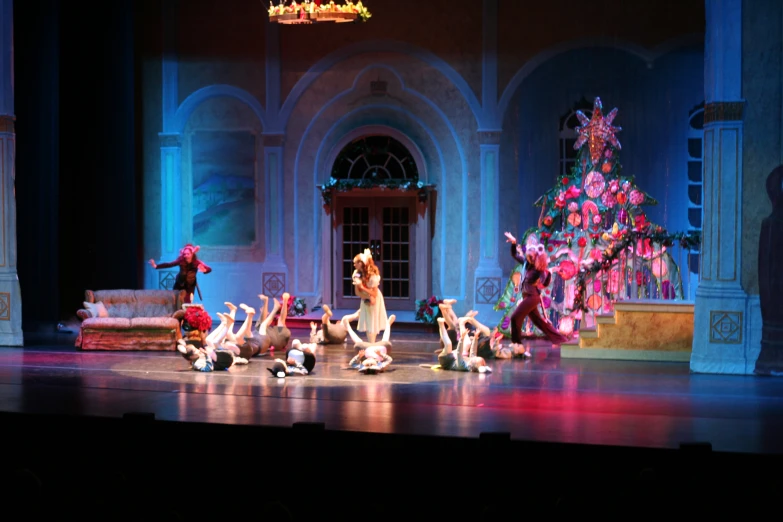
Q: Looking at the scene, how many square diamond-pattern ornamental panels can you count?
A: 5